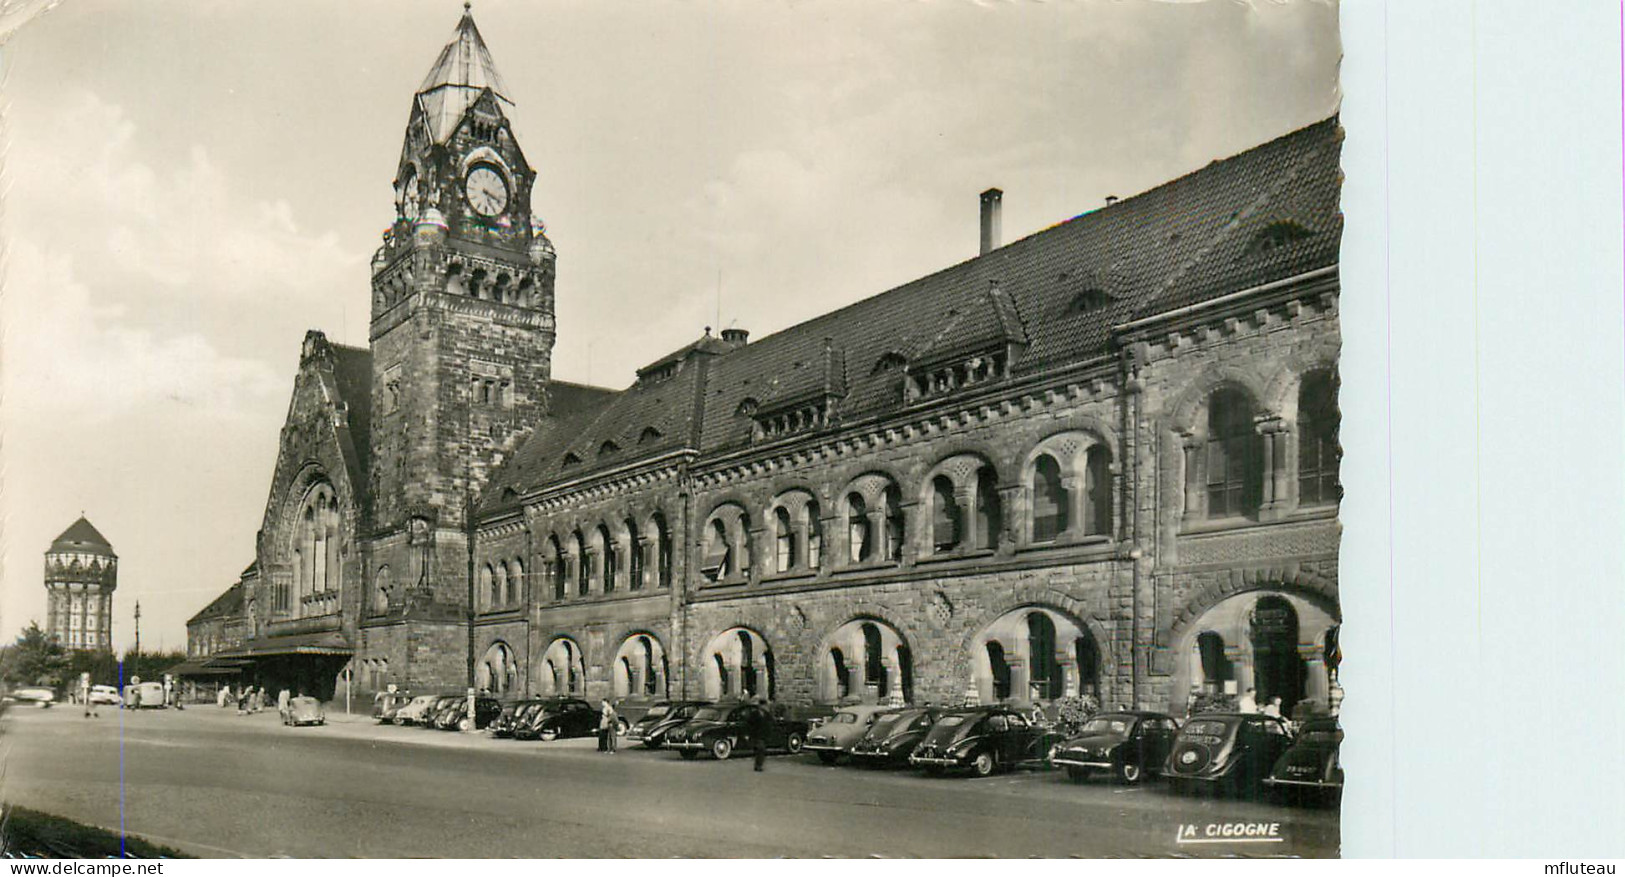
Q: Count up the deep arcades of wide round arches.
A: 7